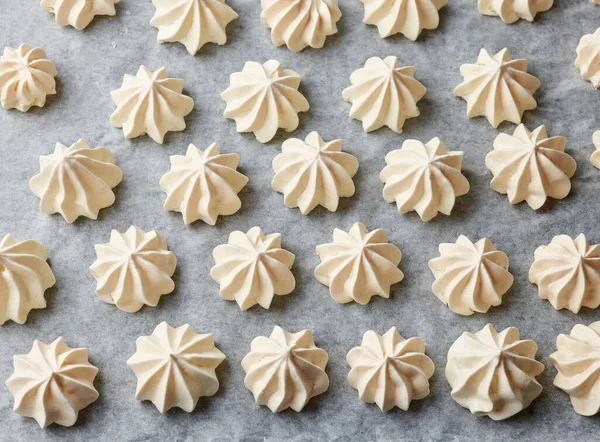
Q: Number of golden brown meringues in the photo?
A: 0